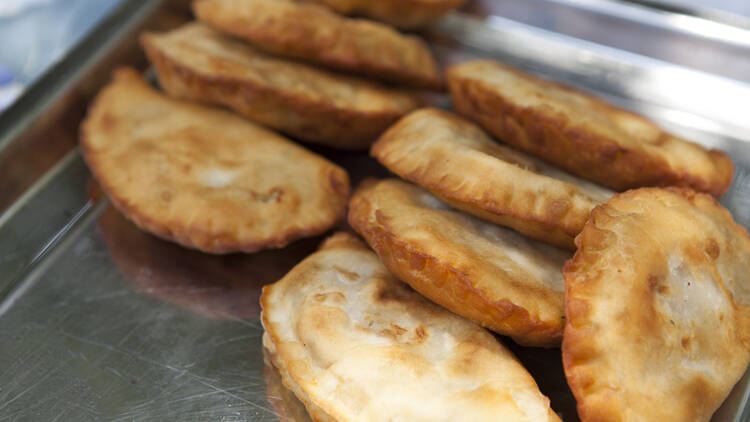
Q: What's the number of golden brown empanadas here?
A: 9